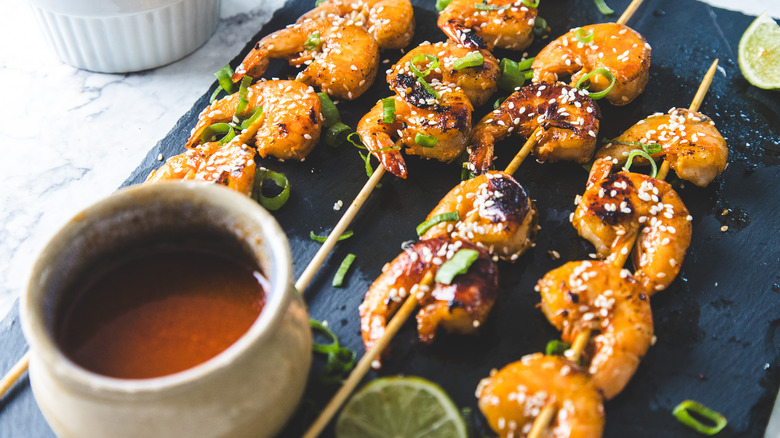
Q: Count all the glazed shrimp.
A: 15